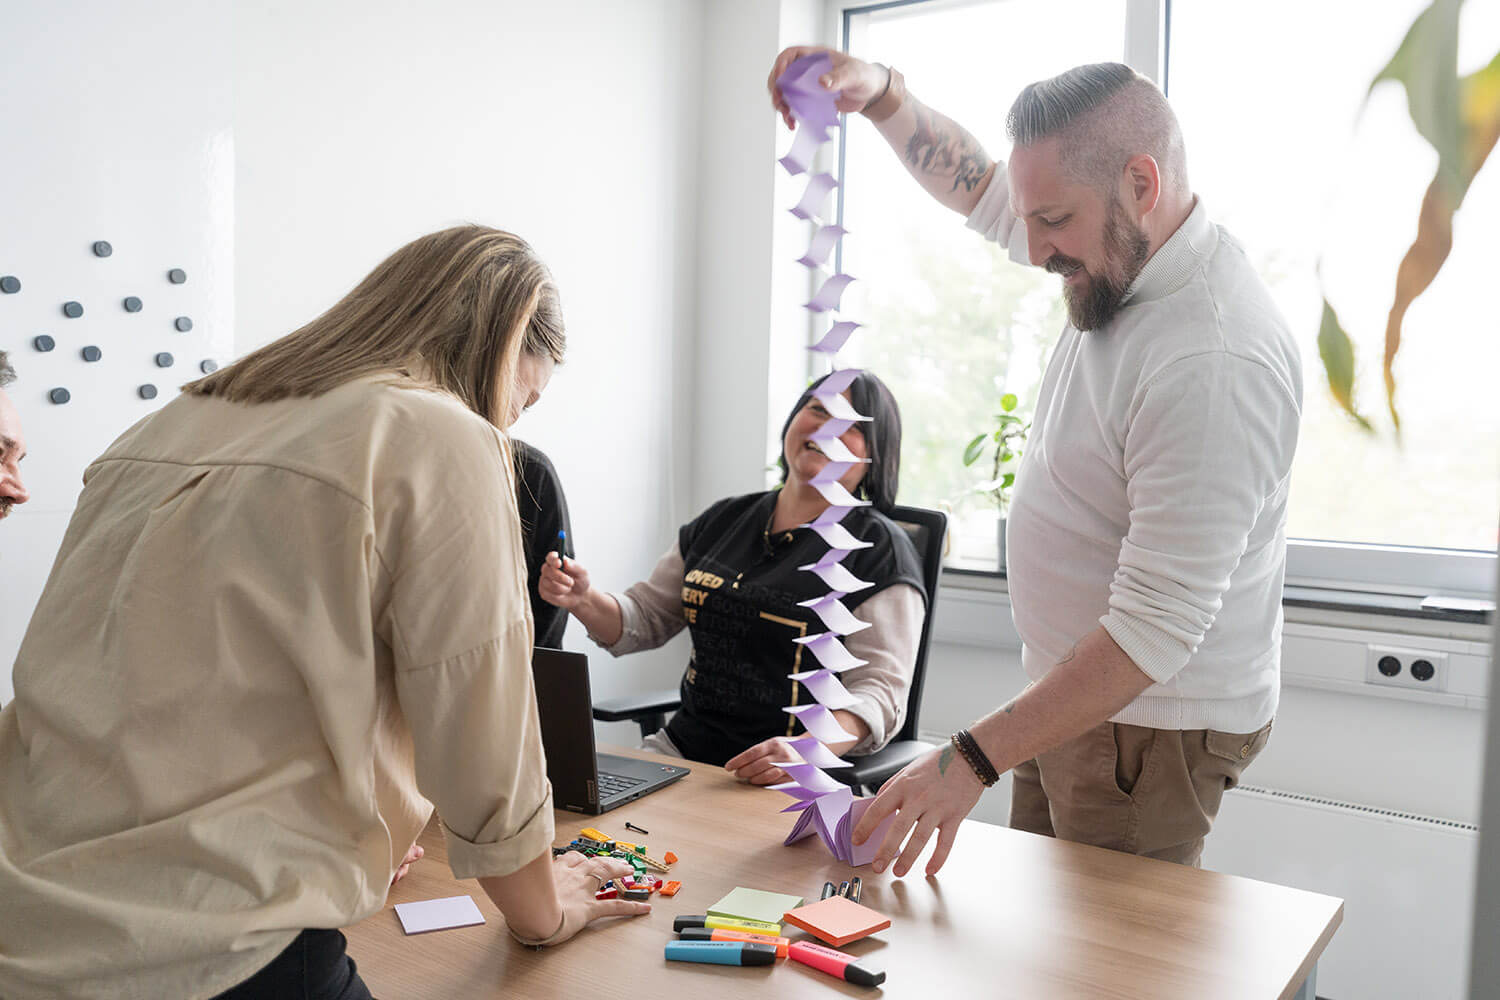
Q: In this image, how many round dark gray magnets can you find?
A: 12